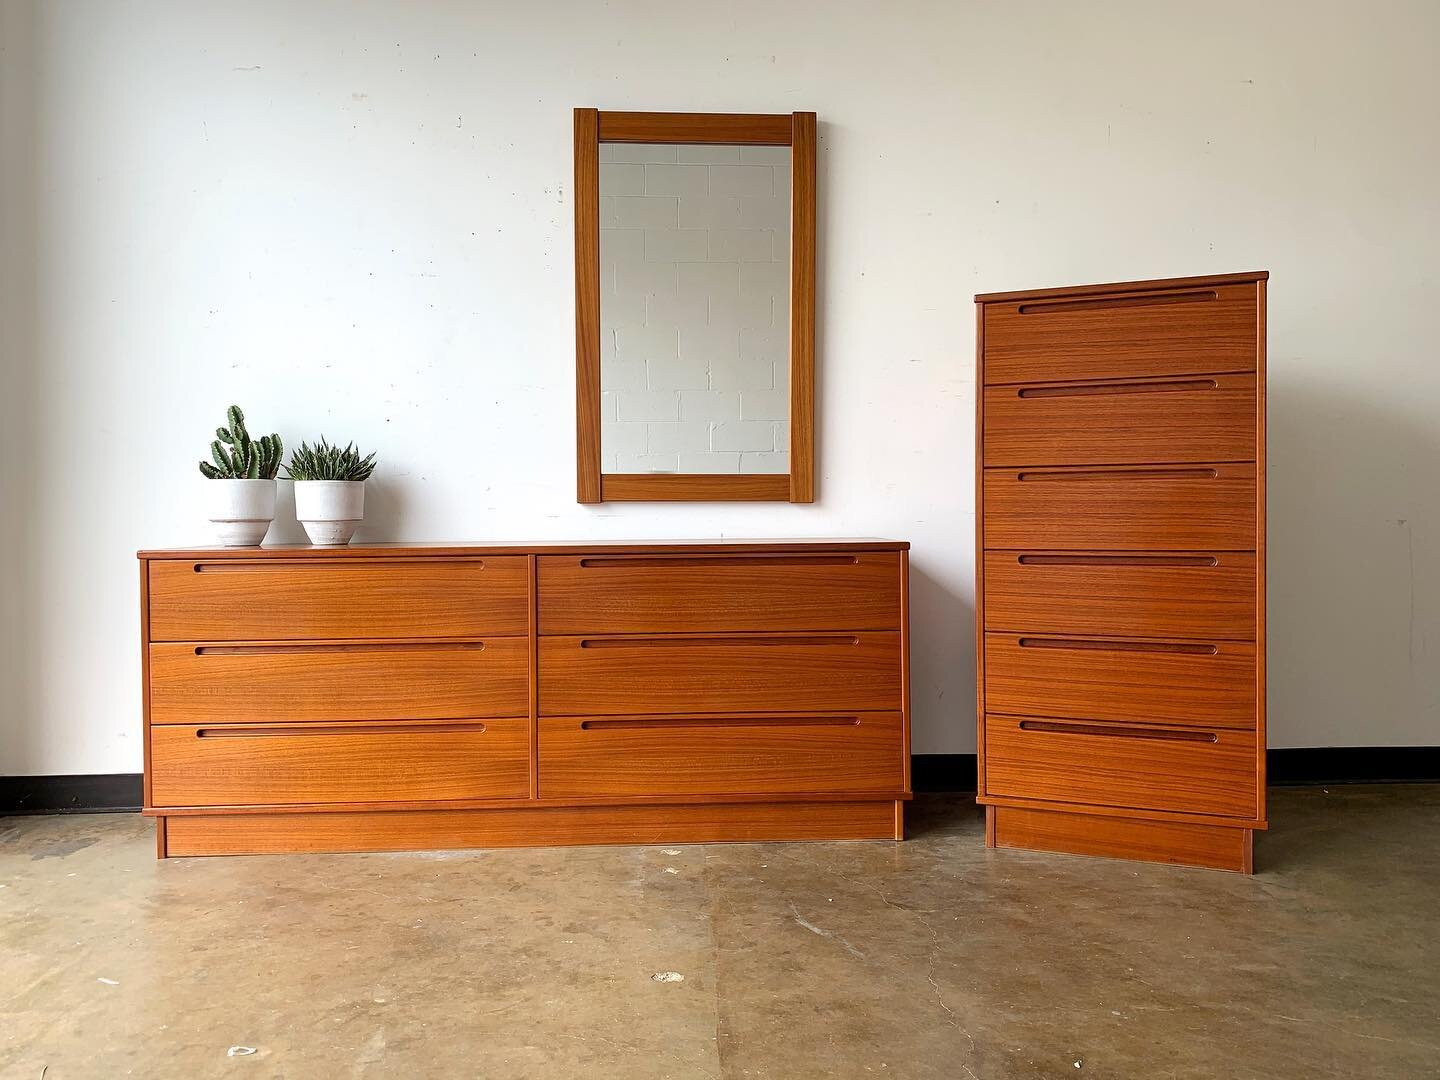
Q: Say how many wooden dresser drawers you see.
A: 12